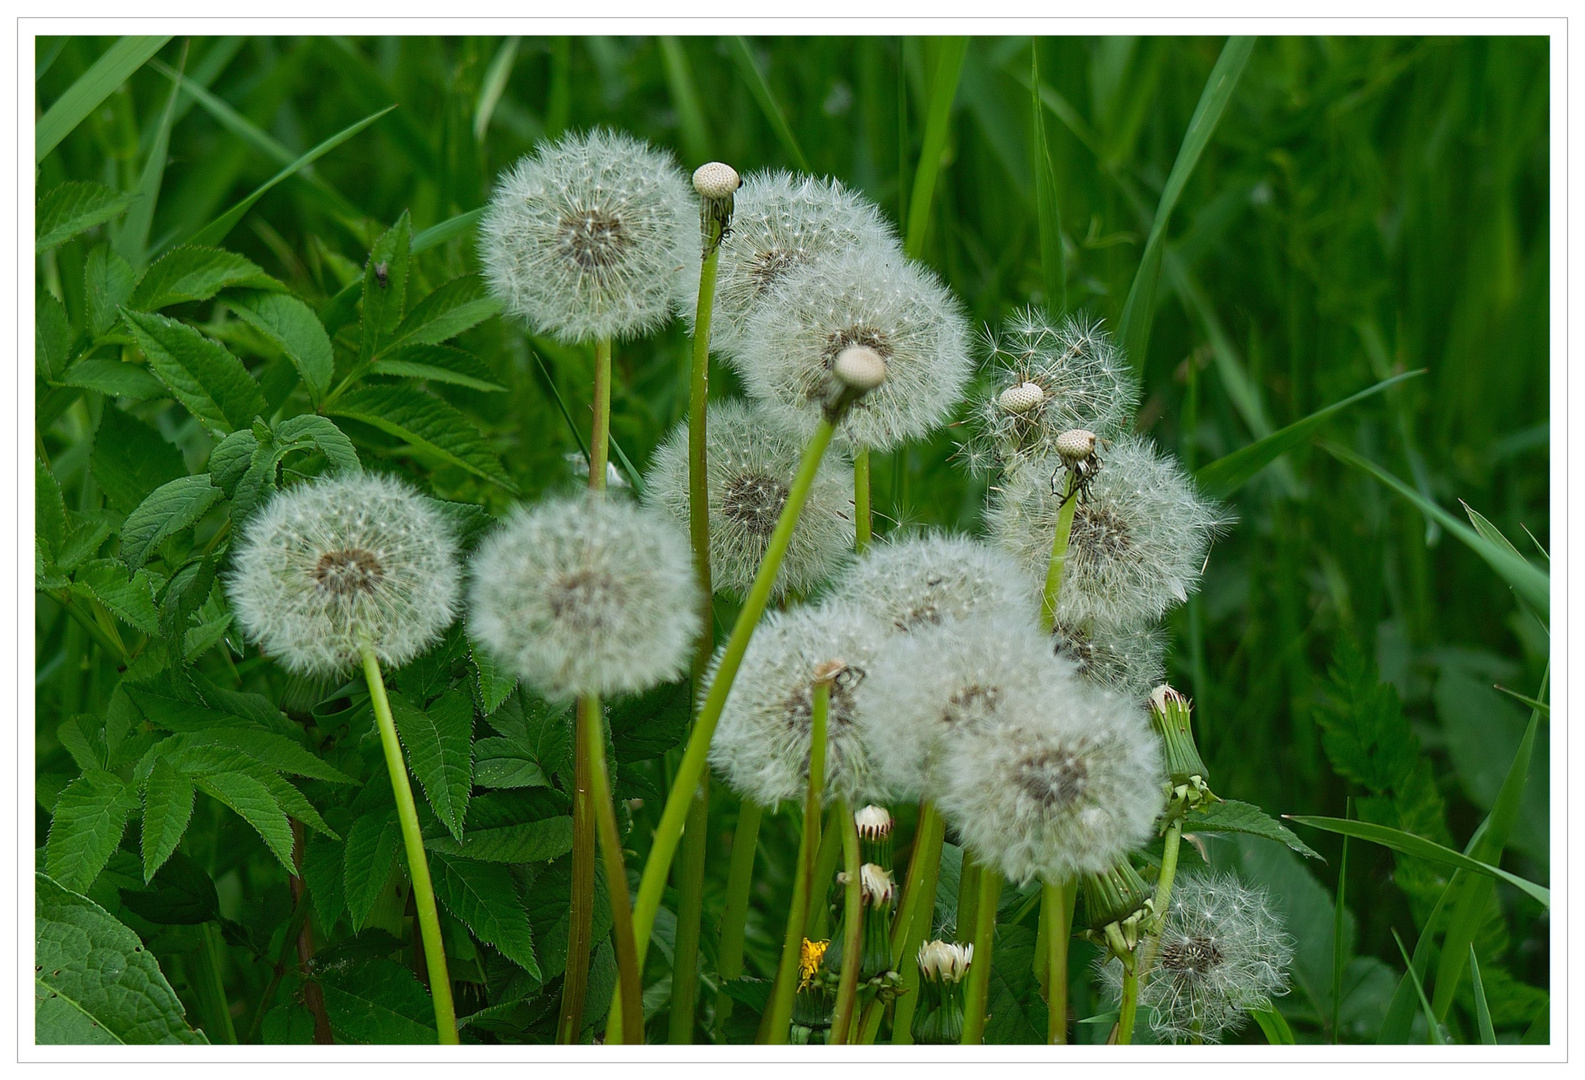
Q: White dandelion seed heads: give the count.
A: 14